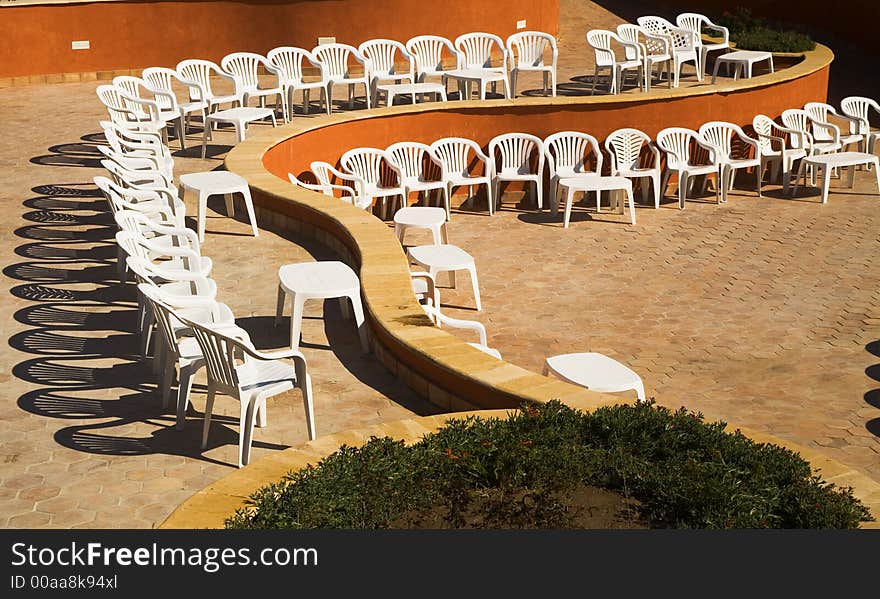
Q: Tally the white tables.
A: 11